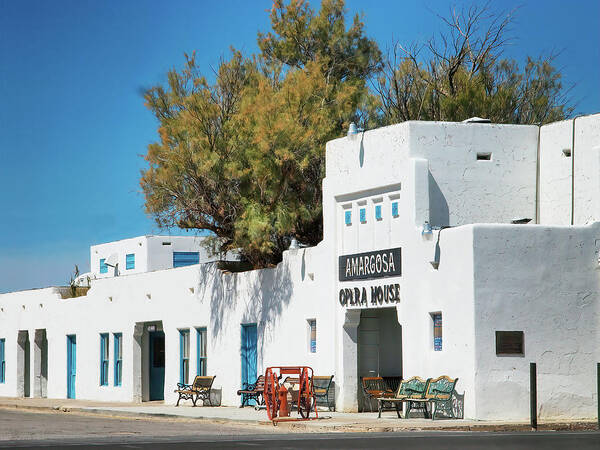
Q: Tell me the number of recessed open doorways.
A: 4